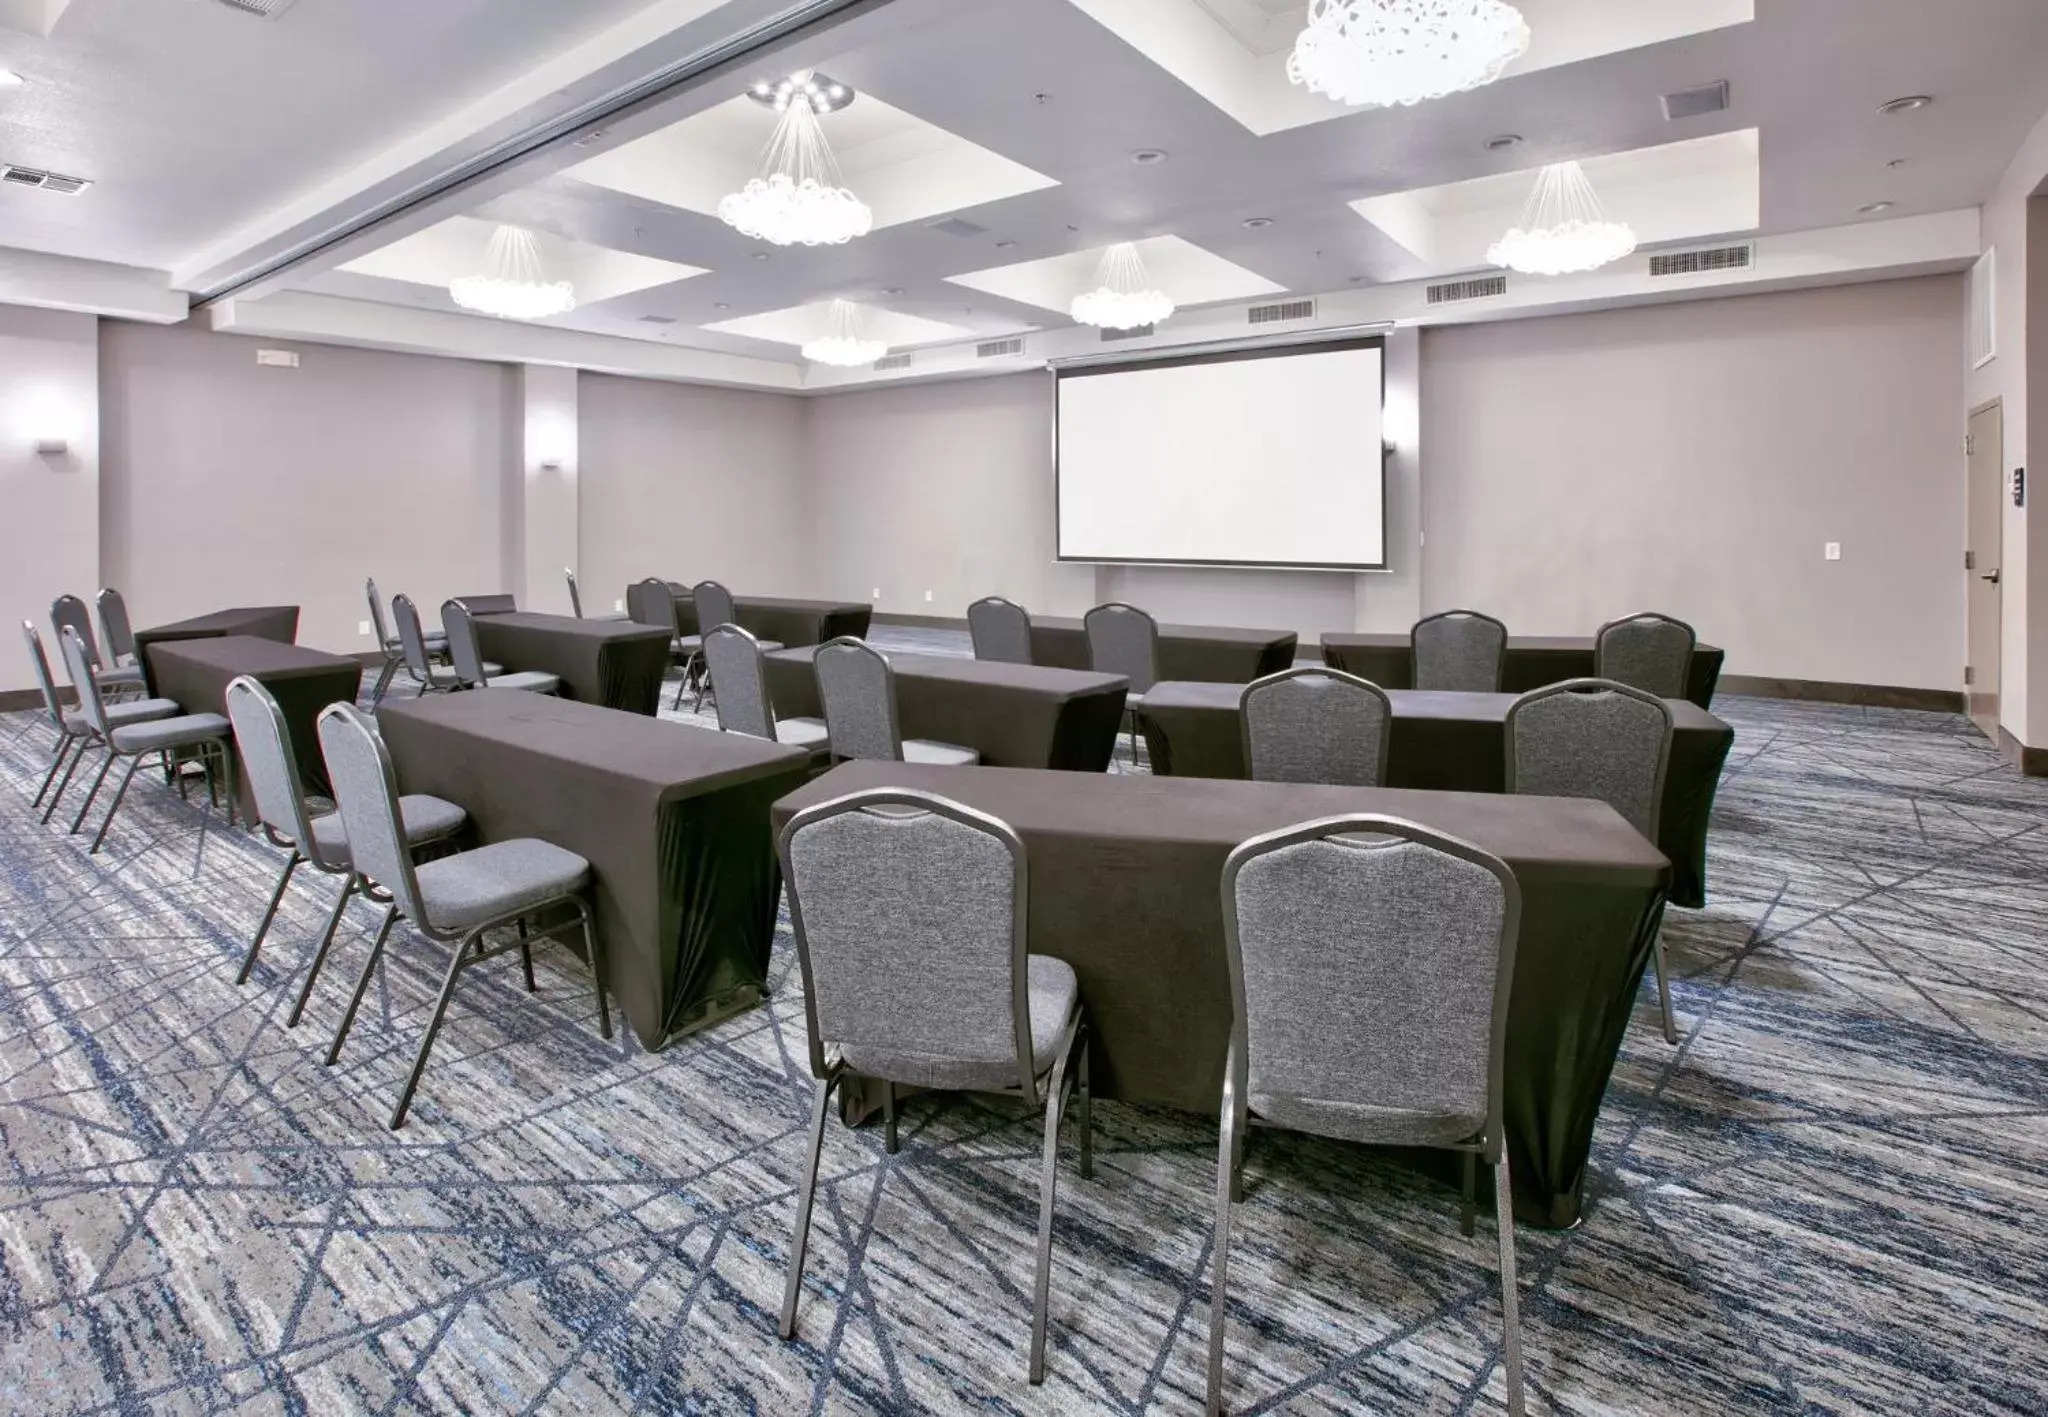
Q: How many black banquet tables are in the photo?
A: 12